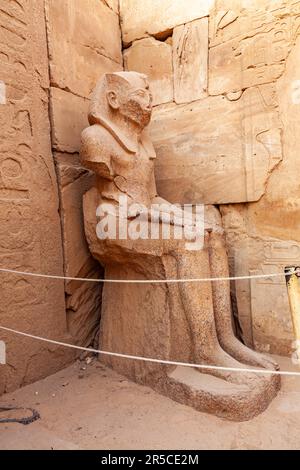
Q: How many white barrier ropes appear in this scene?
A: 2